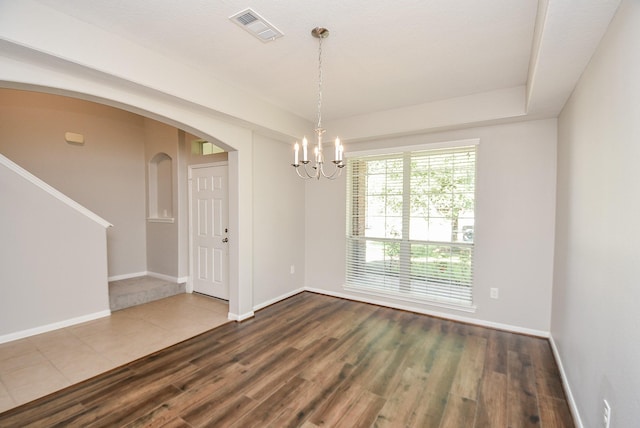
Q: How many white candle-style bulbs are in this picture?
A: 5